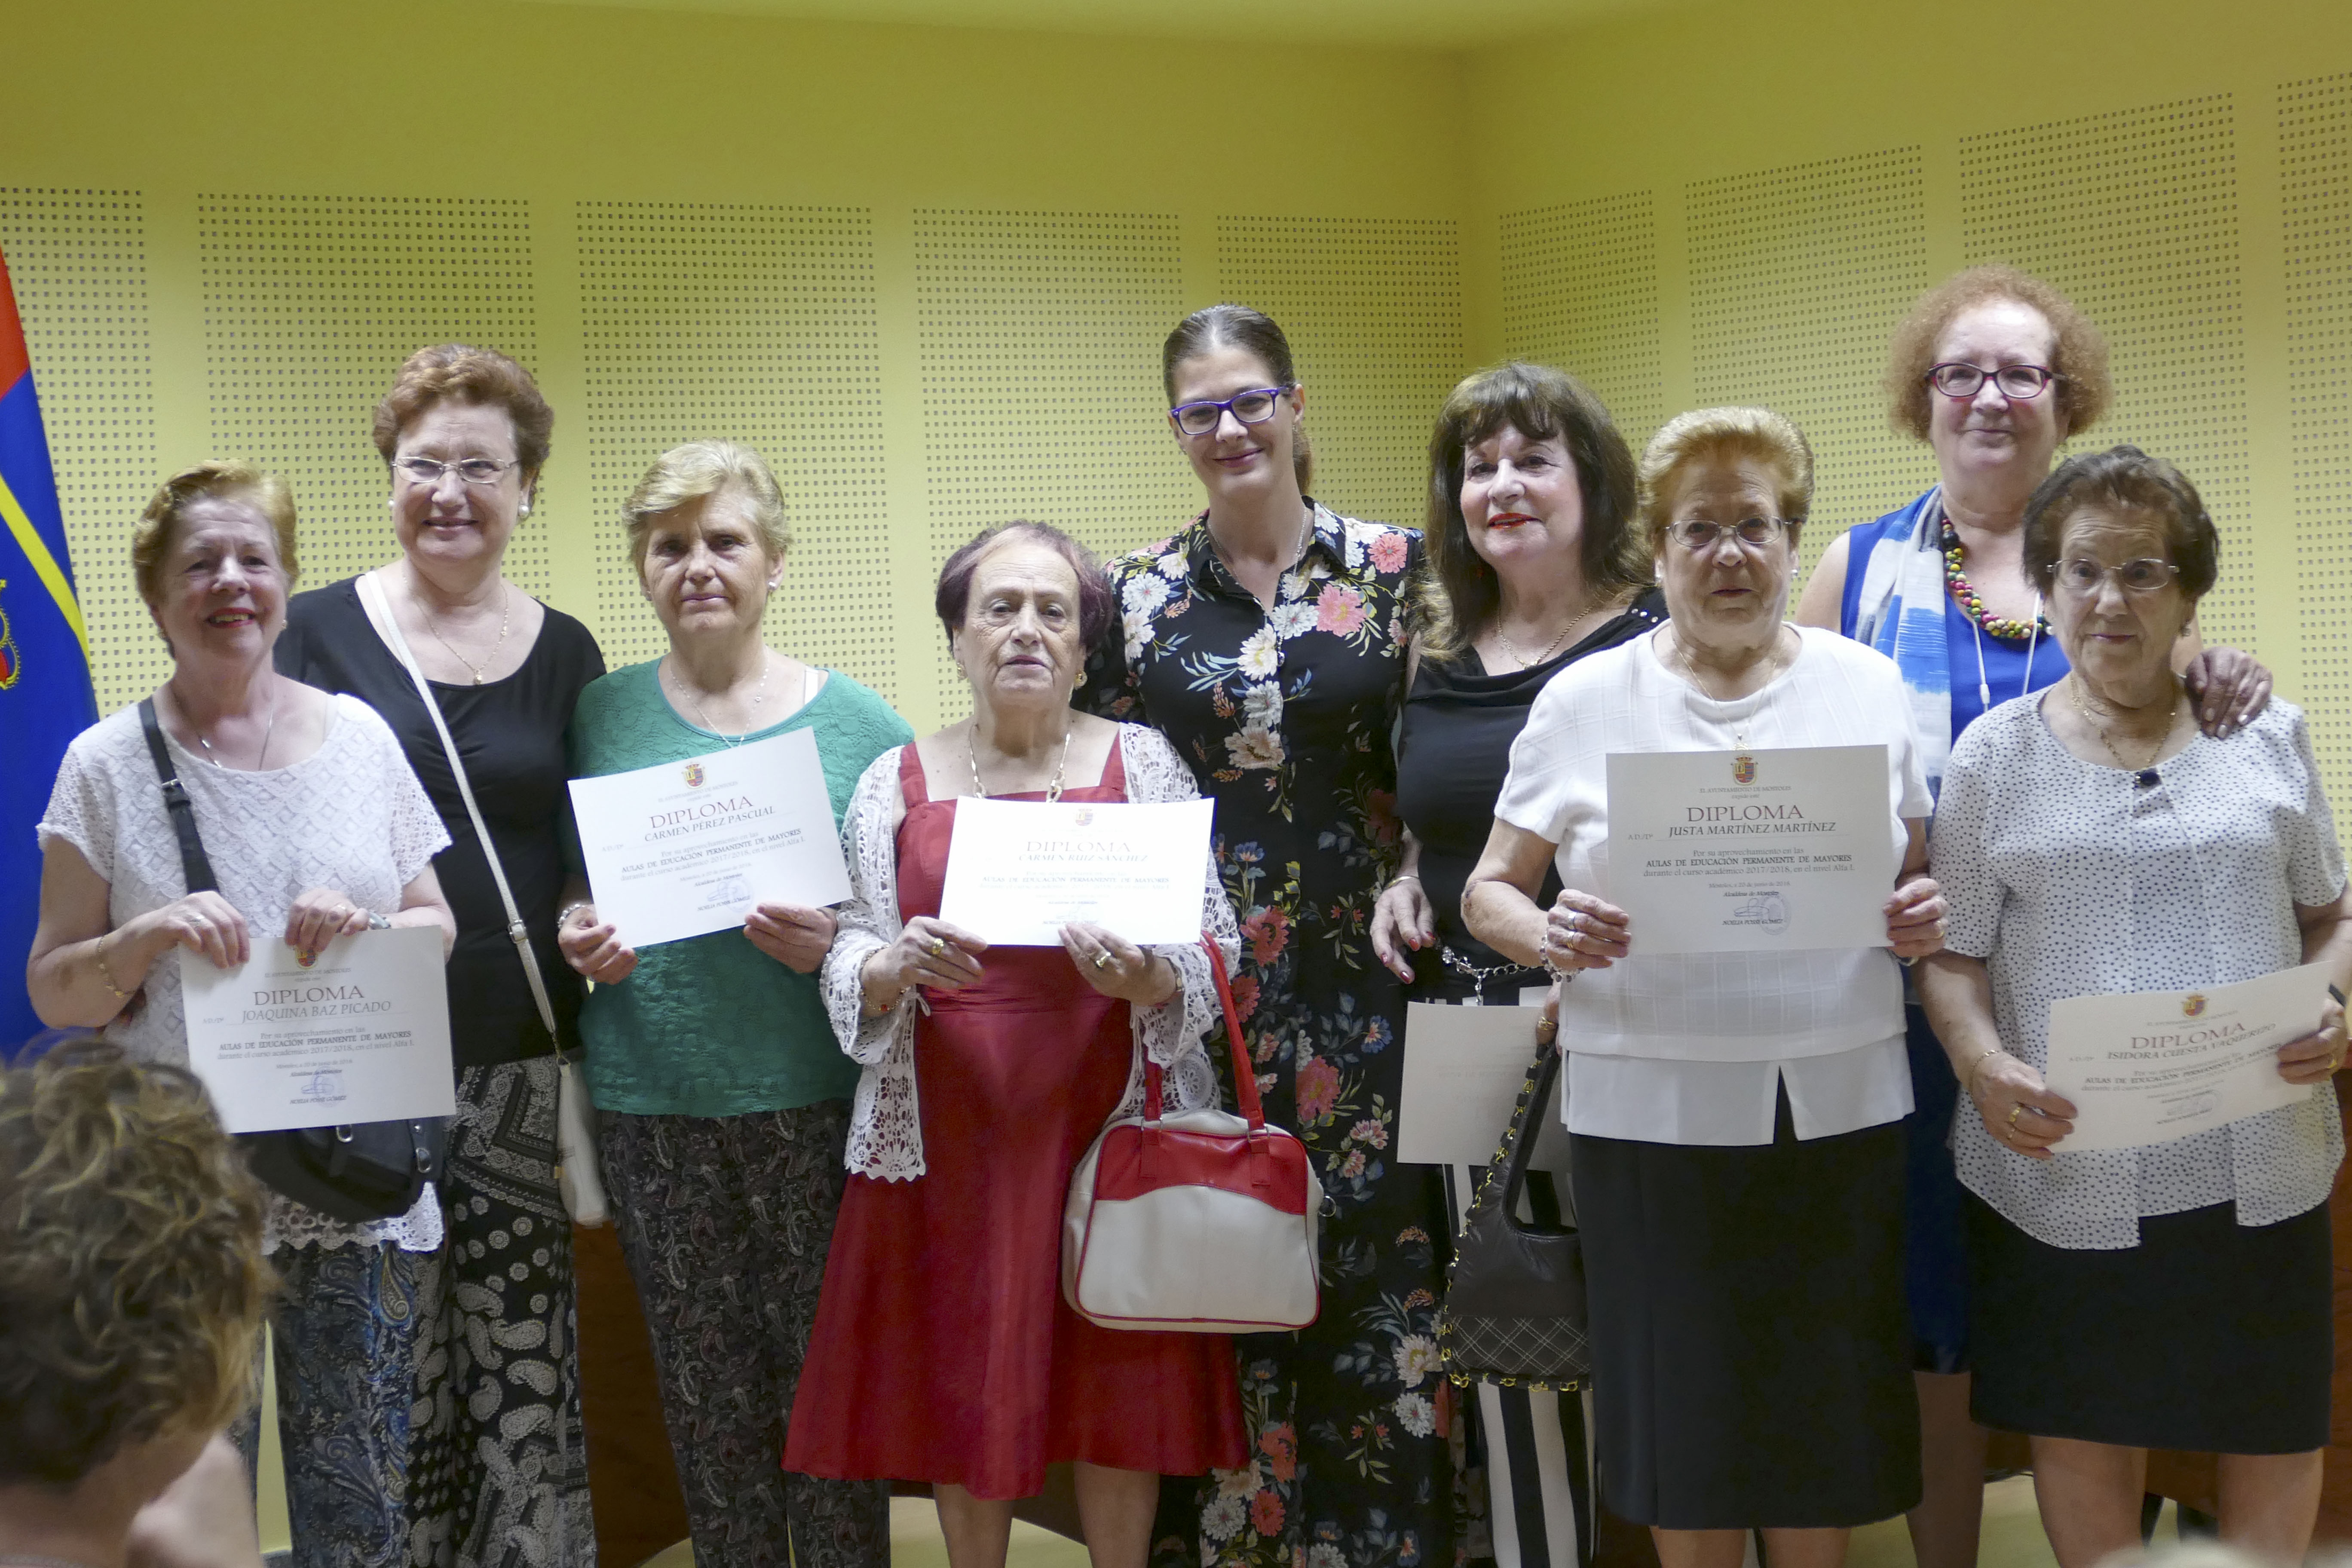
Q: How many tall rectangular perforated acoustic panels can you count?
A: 9